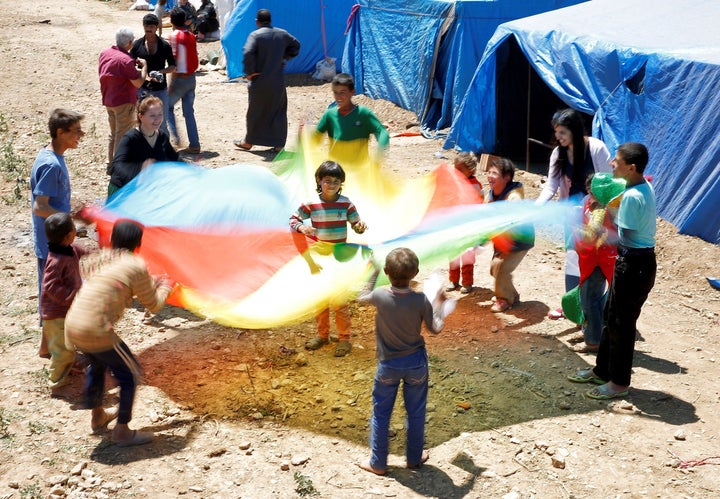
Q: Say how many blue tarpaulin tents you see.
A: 3